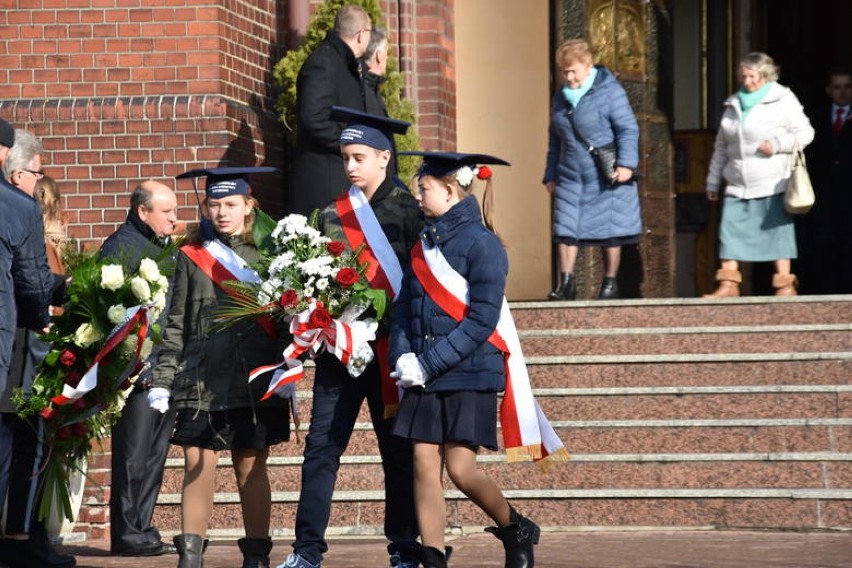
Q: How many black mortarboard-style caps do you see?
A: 3